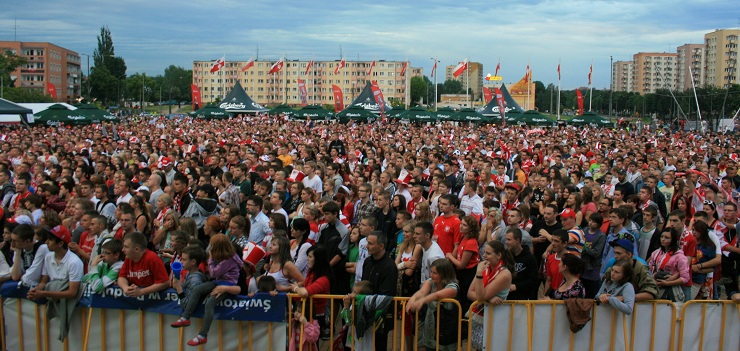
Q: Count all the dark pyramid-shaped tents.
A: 3